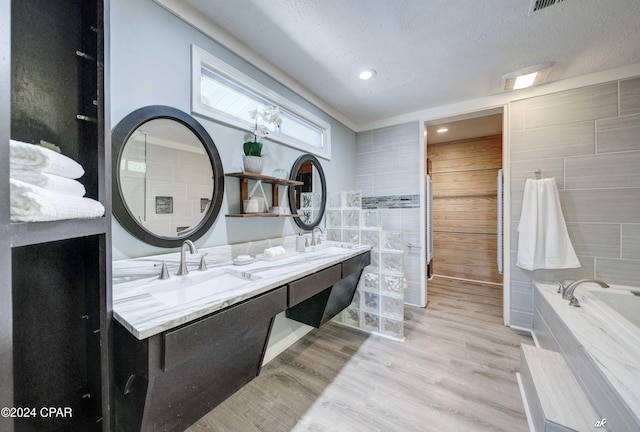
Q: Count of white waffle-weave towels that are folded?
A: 3